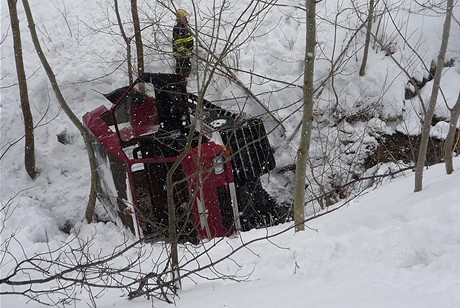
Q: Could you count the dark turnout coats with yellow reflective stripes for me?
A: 1